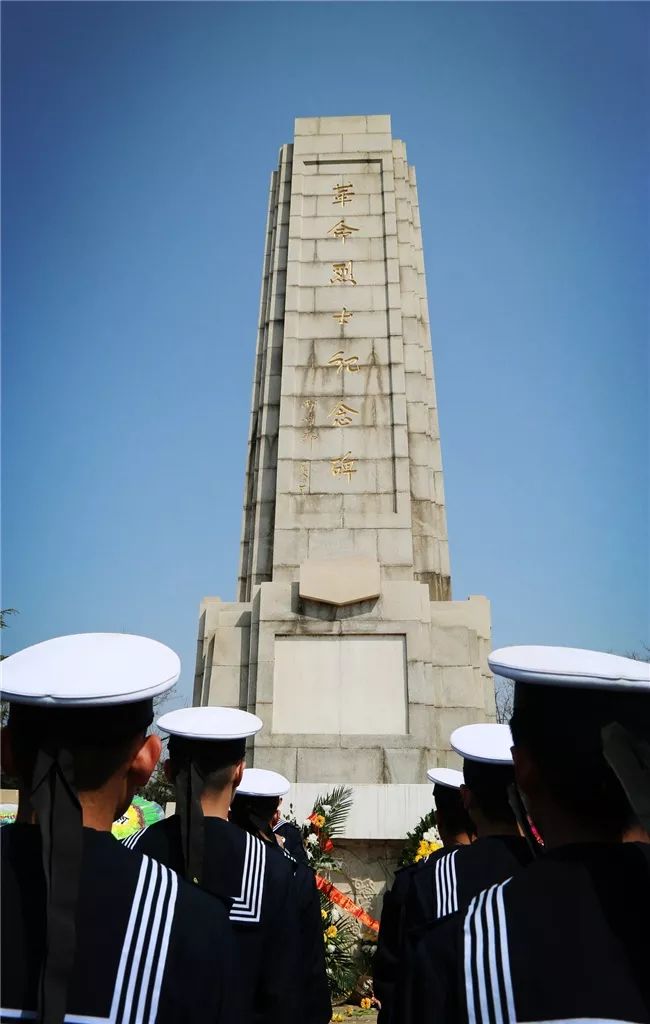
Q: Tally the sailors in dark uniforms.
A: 6